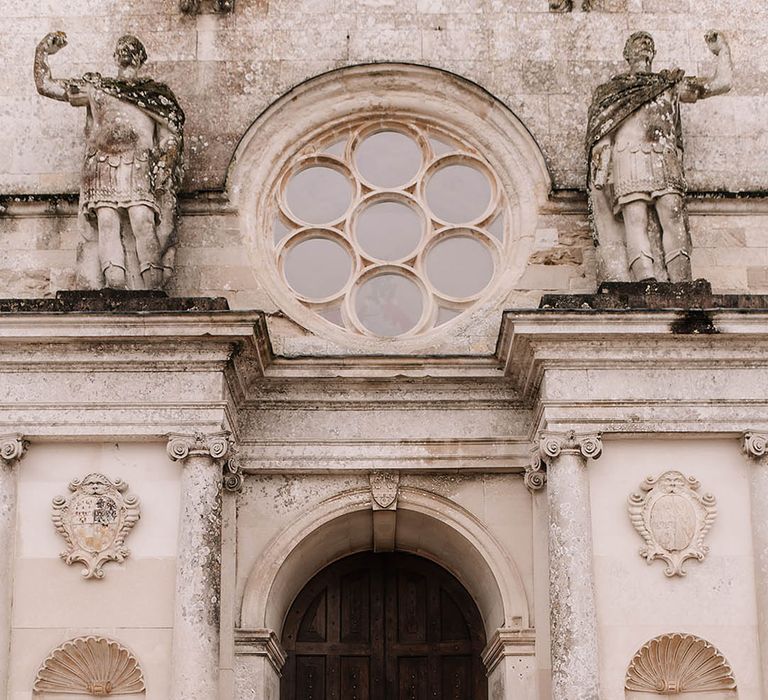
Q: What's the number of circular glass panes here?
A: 7